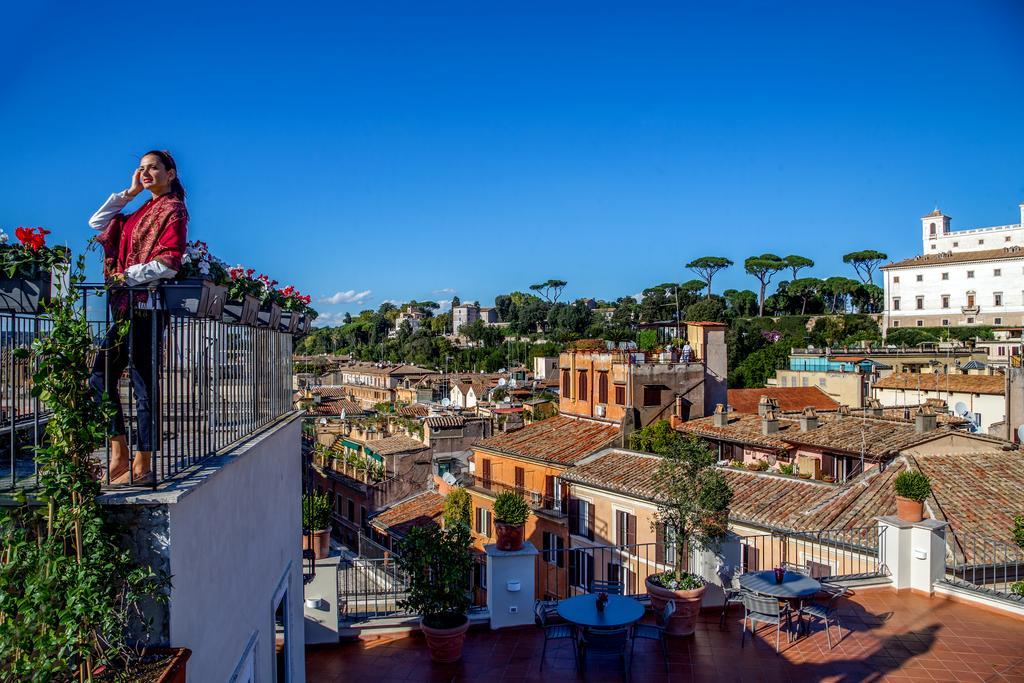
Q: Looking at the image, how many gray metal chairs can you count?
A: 8